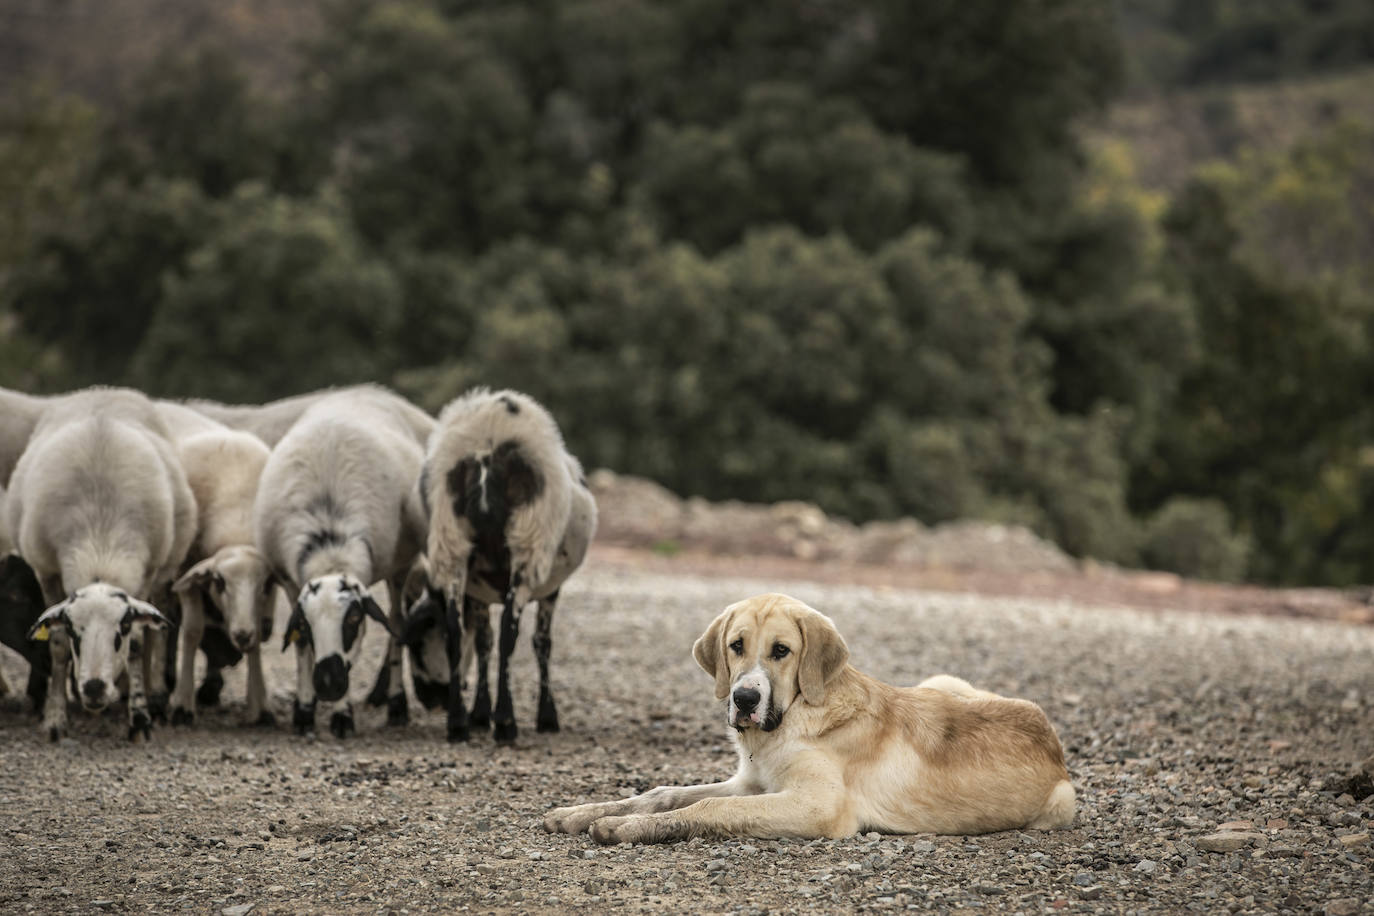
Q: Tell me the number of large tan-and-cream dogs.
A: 1